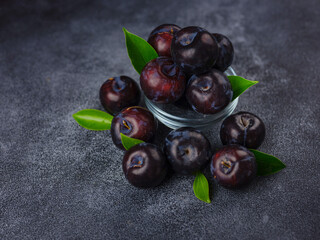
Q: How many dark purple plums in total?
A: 11